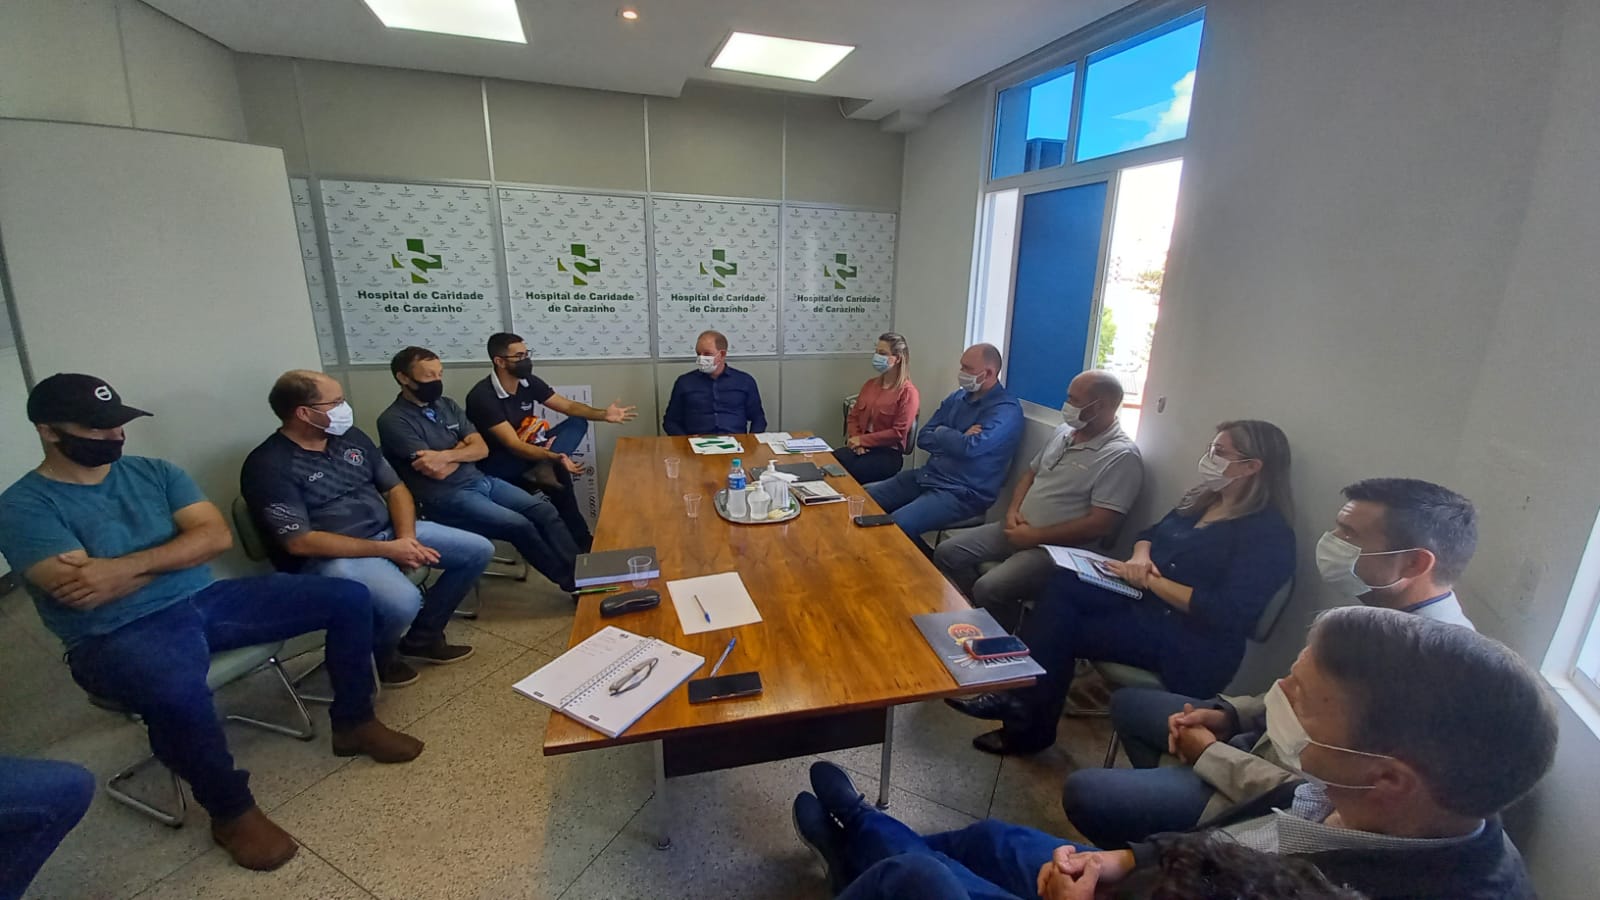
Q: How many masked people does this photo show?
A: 11